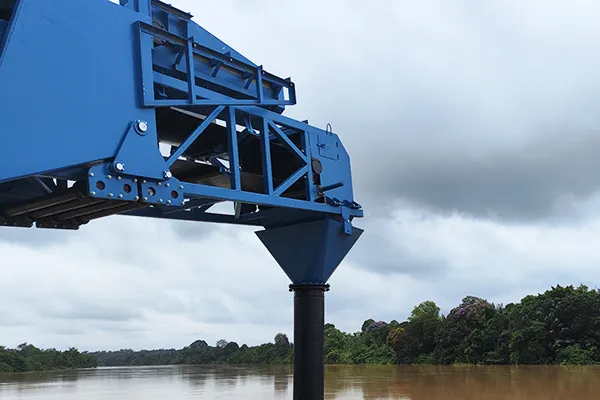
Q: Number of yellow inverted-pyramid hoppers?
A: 0